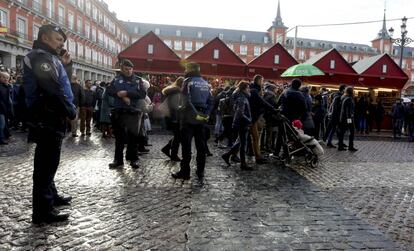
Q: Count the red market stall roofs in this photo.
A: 5